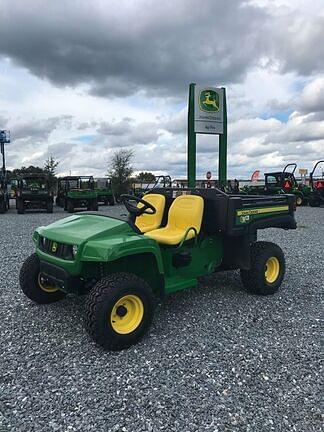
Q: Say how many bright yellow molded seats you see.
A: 2